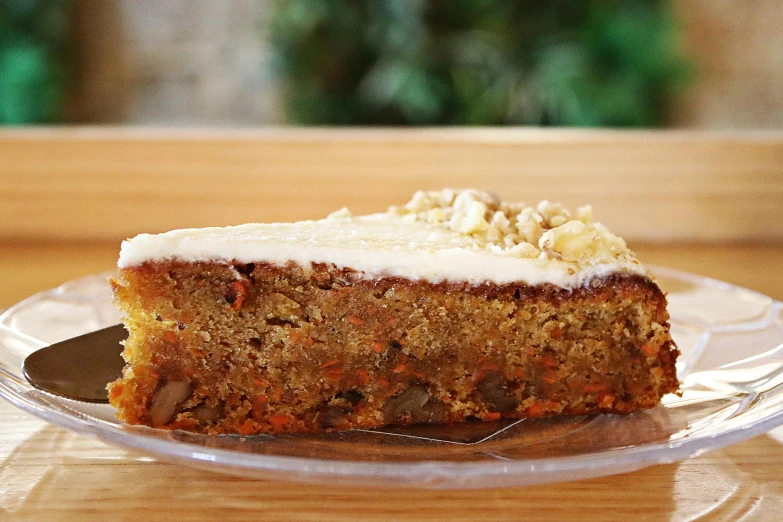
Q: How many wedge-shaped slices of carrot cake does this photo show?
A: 1